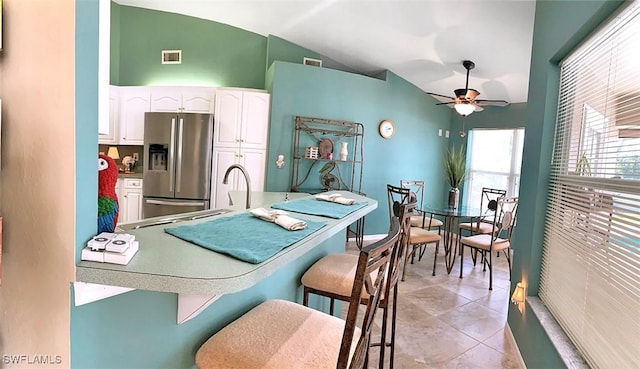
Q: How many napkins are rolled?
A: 2